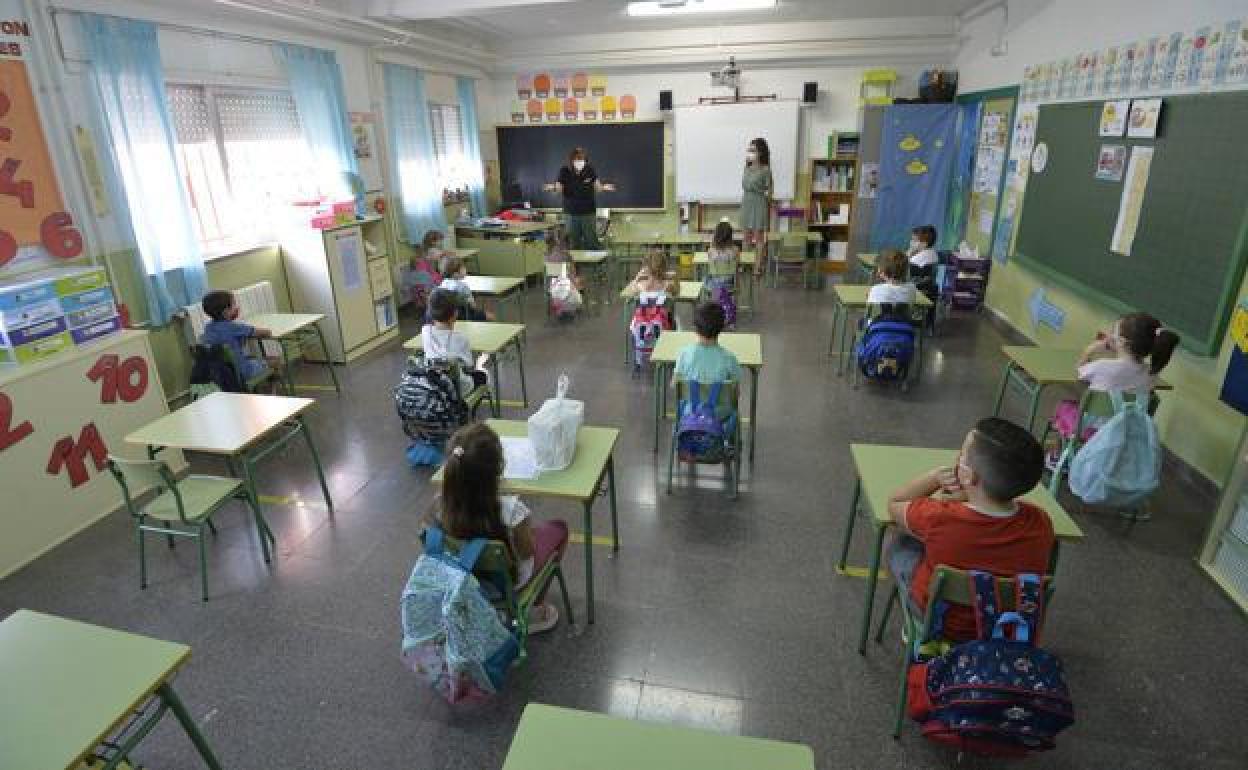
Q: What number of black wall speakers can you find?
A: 2